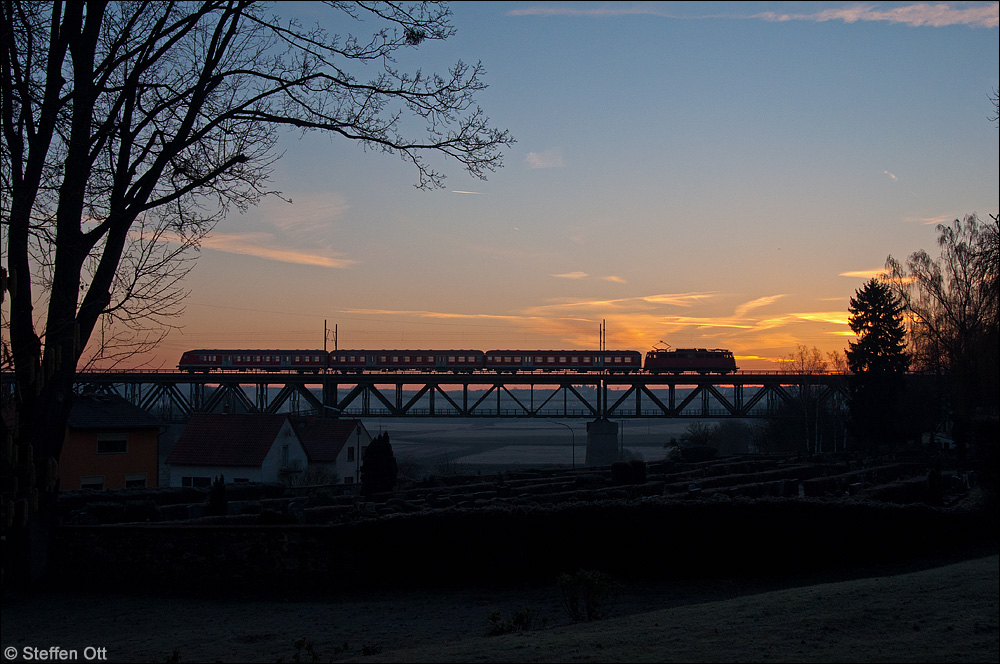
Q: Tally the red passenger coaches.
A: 3